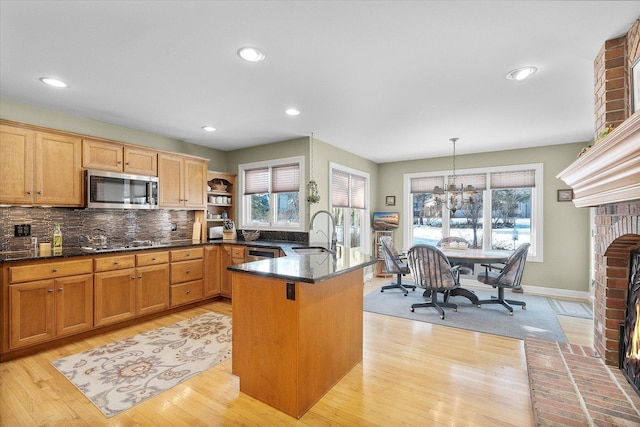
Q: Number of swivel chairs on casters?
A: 4